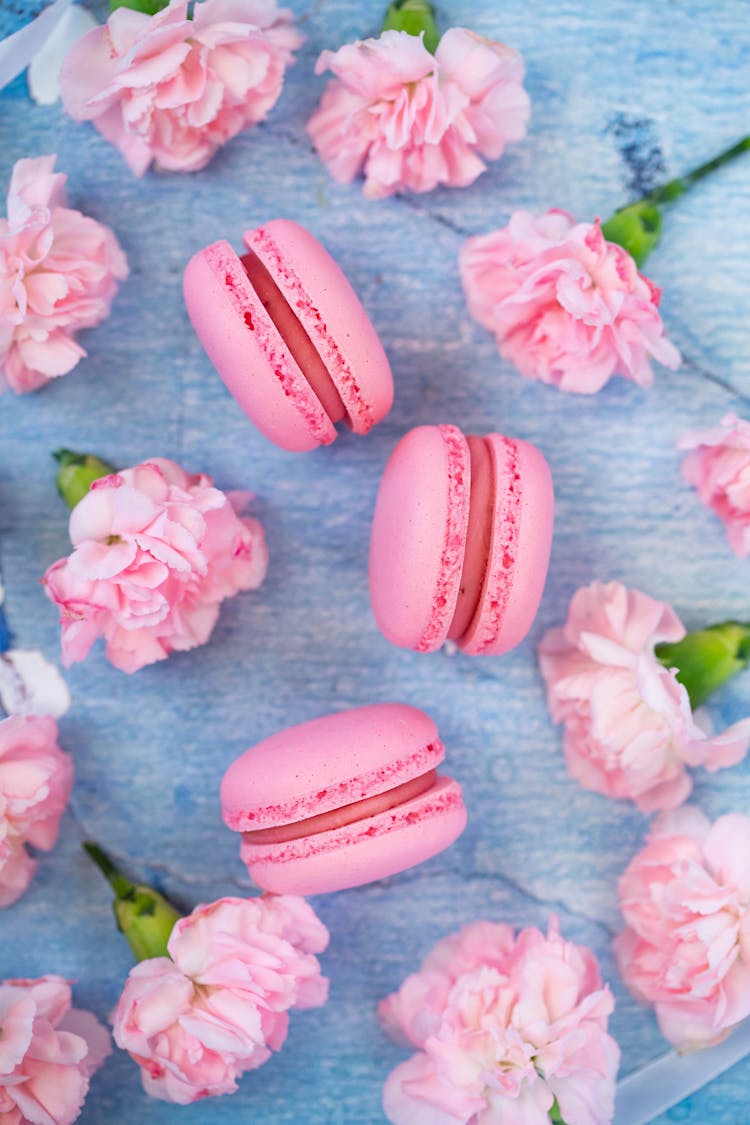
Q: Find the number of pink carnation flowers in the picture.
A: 12